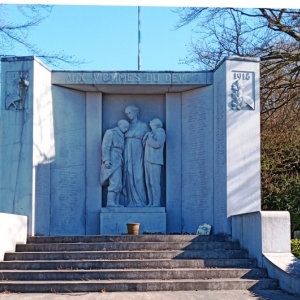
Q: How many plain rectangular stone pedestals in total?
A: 1